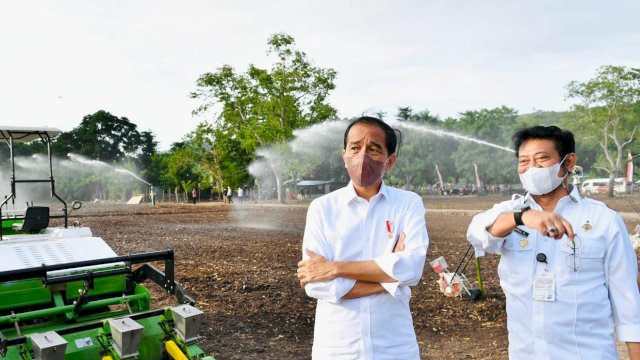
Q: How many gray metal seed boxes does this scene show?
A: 3